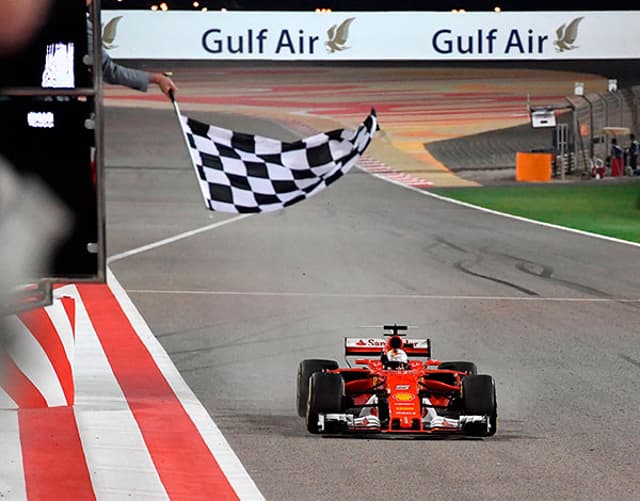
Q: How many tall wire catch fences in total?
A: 1